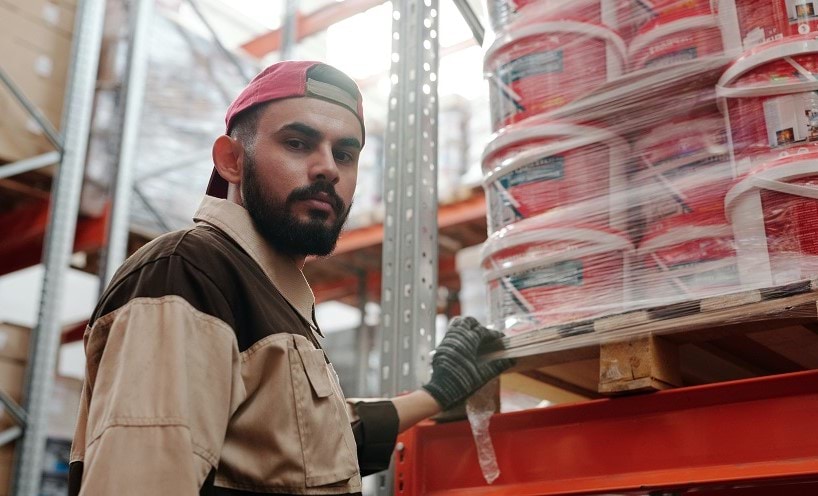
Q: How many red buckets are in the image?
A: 11